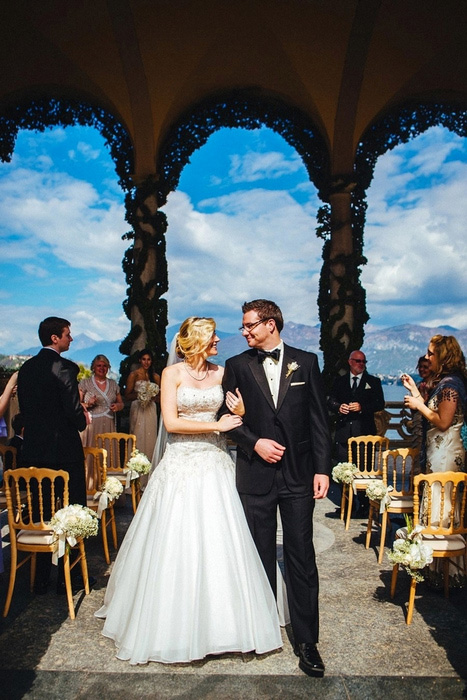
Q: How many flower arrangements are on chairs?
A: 6